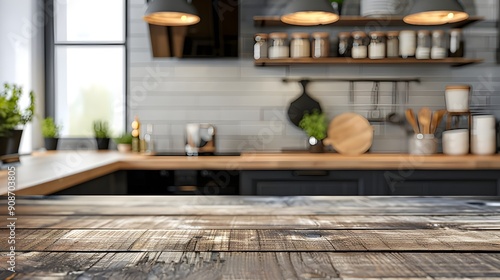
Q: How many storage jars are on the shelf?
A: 12